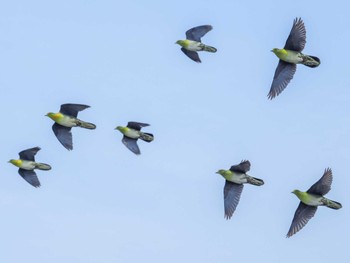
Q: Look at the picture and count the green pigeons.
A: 7